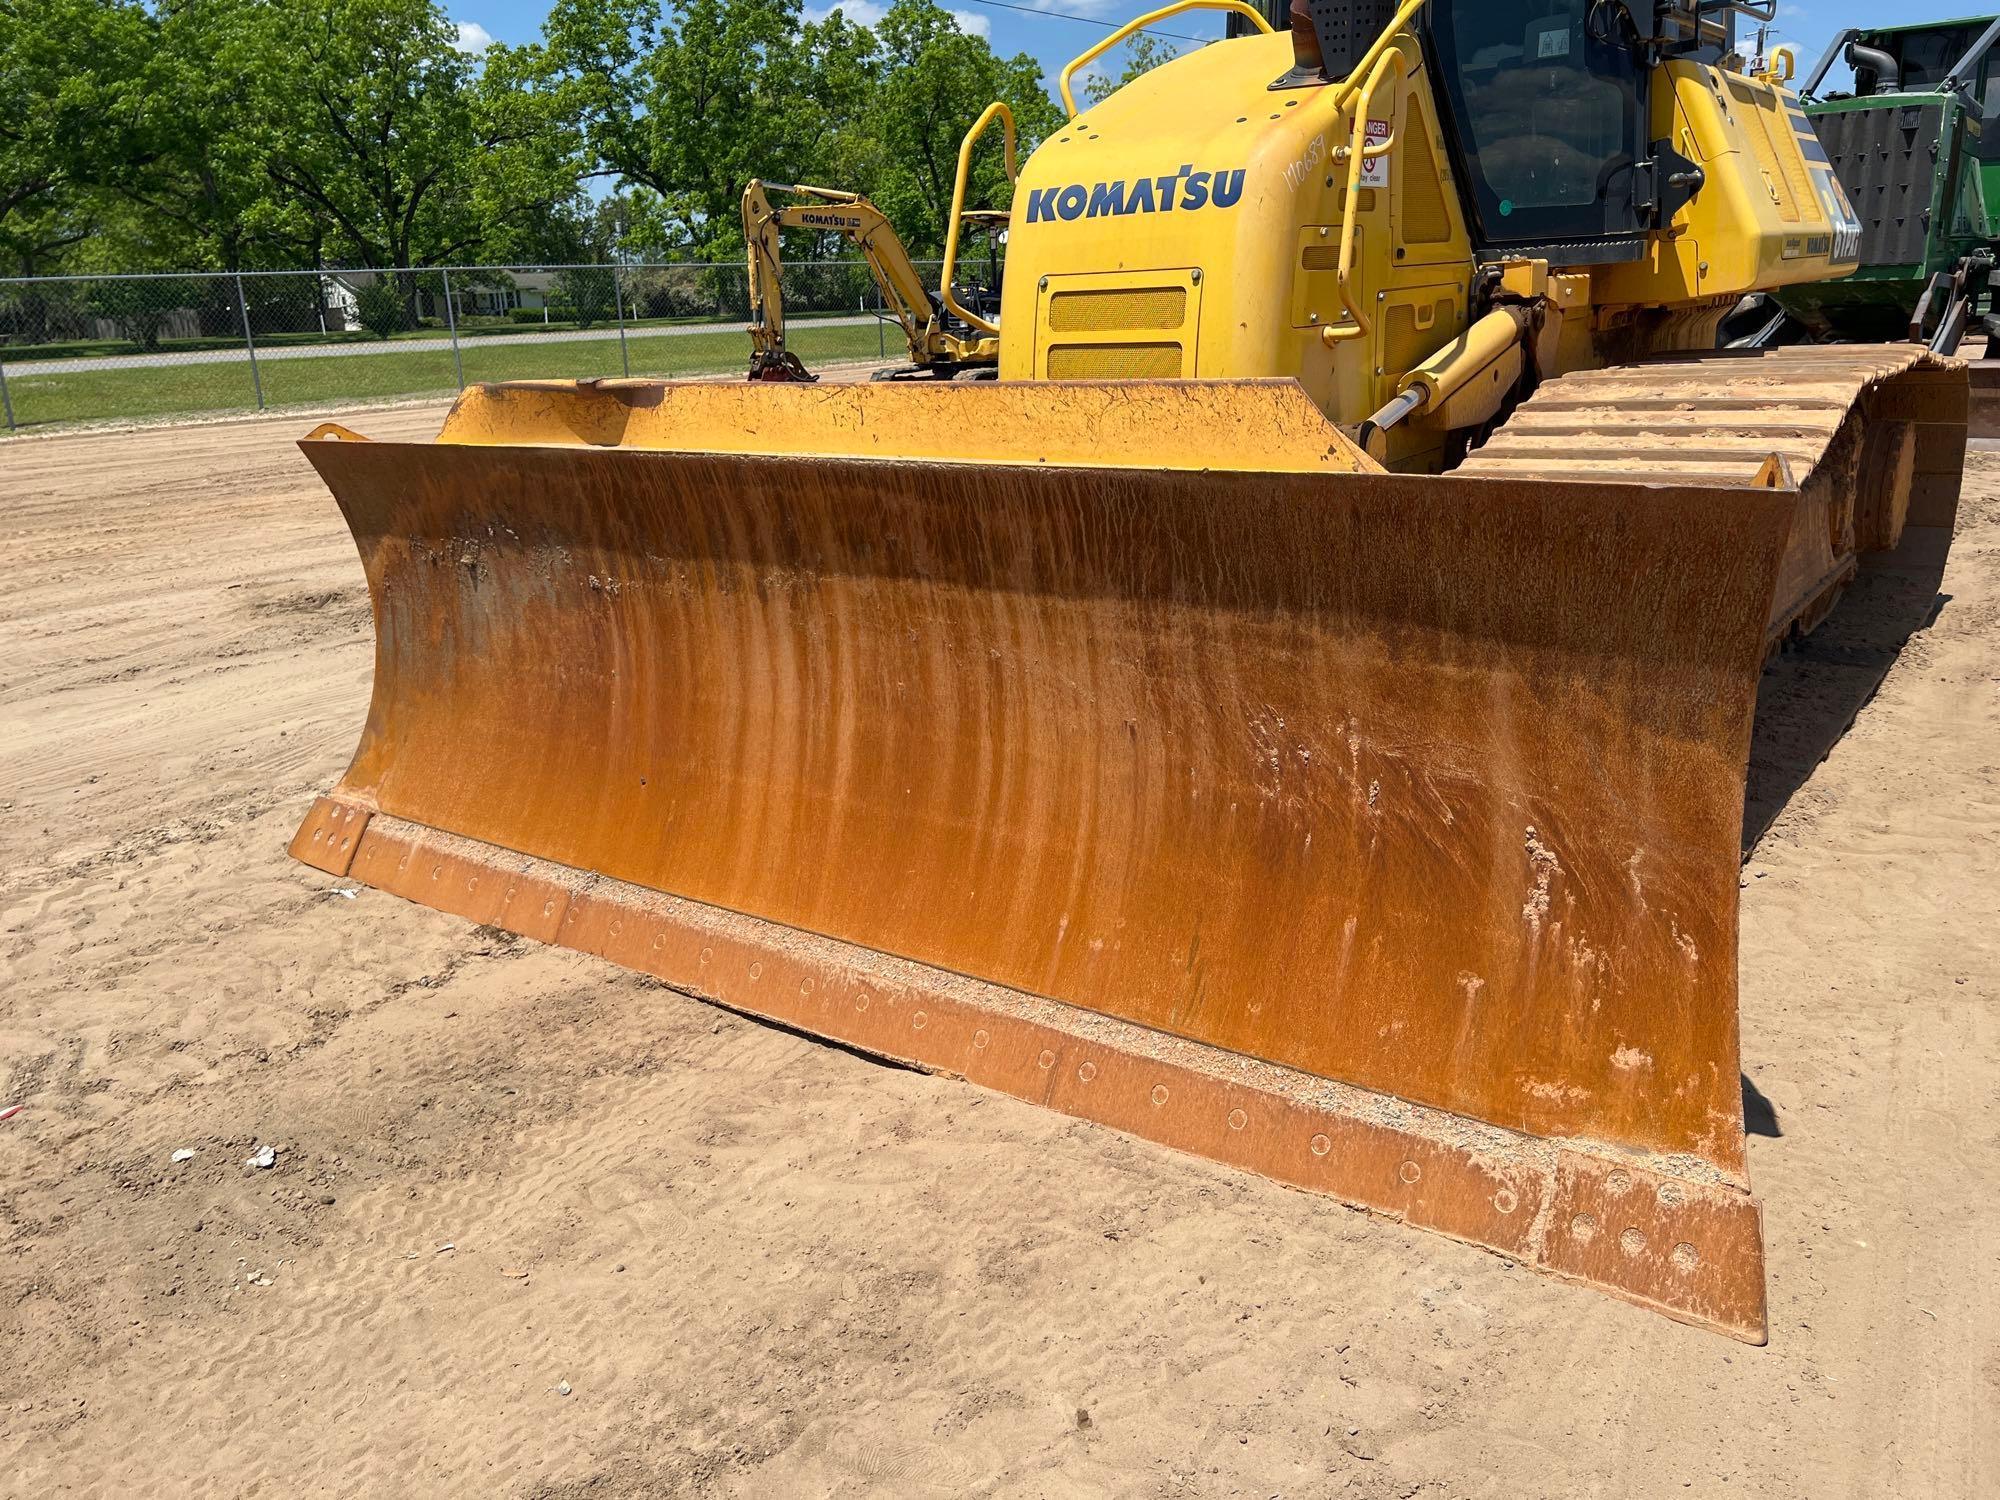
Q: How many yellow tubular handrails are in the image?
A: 4